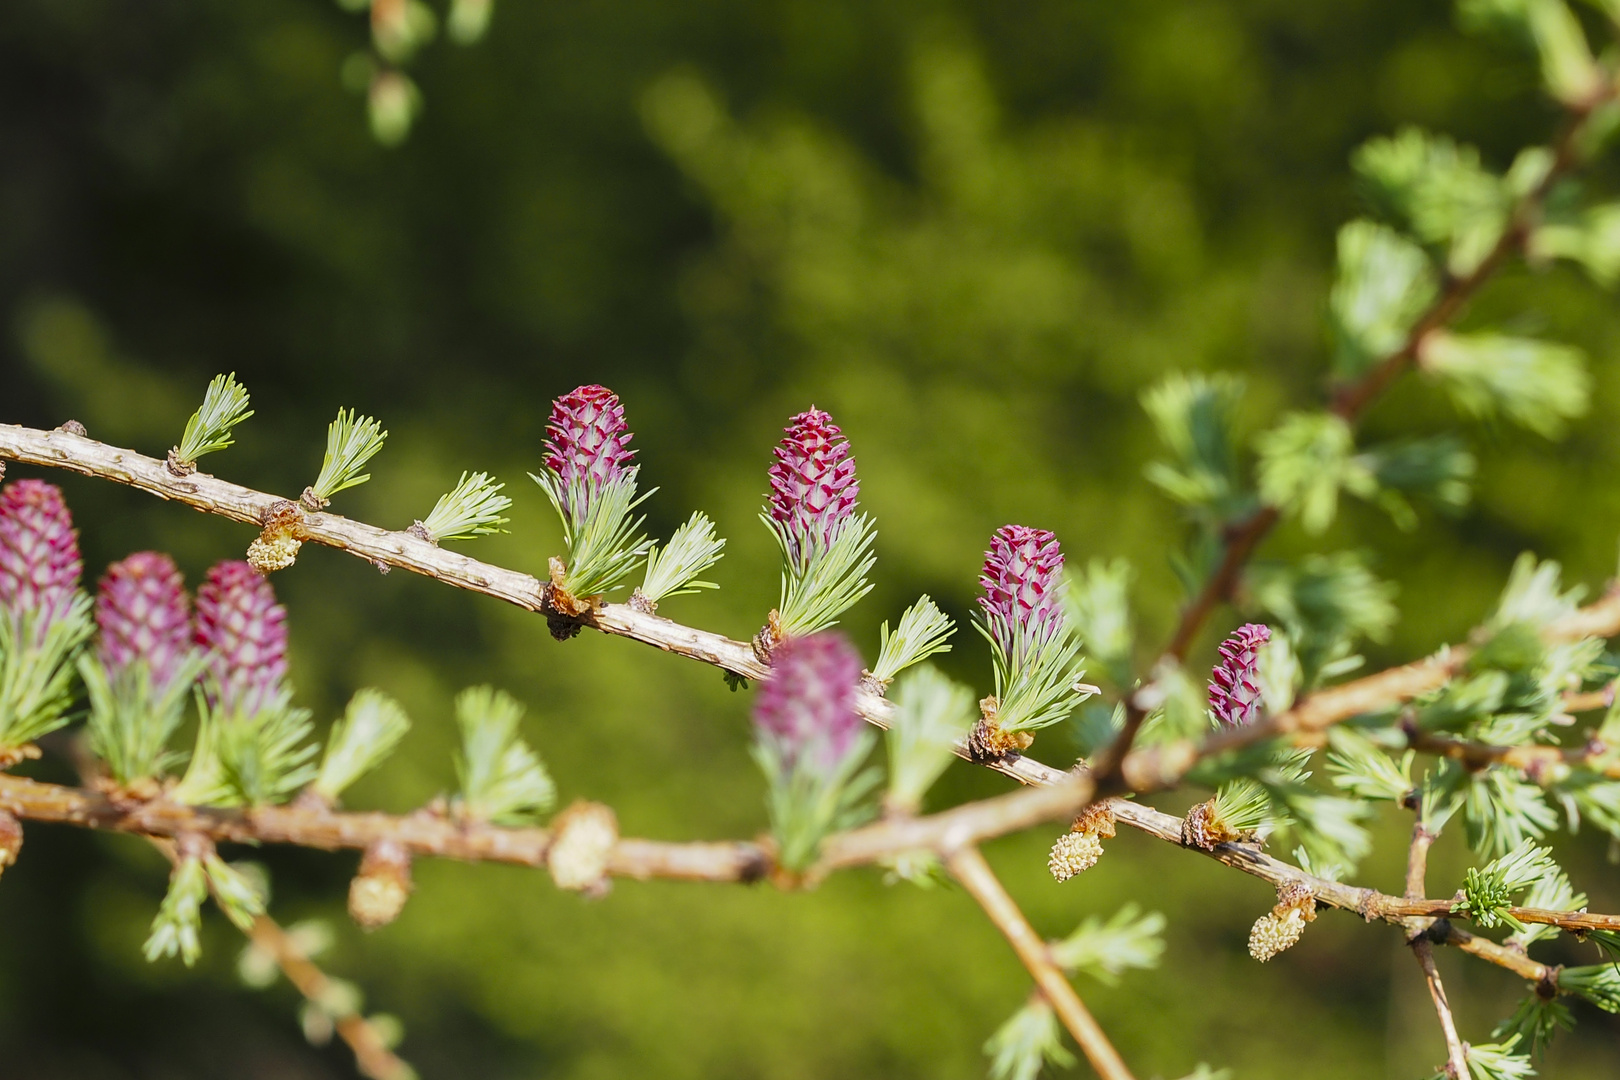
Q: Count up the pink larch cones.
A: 8